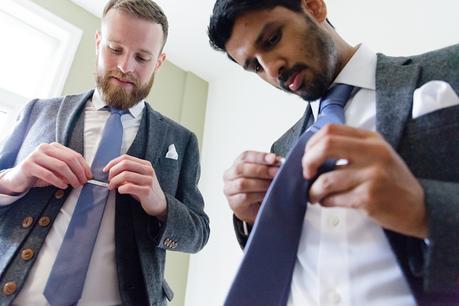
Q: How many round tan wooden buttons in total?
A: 5